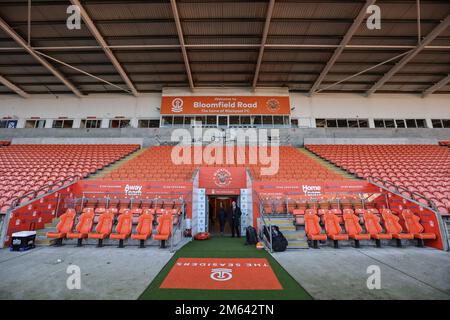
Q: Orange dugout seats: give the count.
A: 12